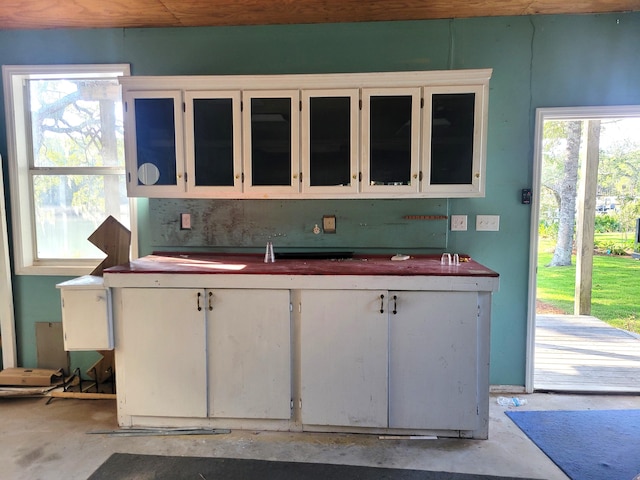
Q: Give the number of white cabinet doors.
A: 11